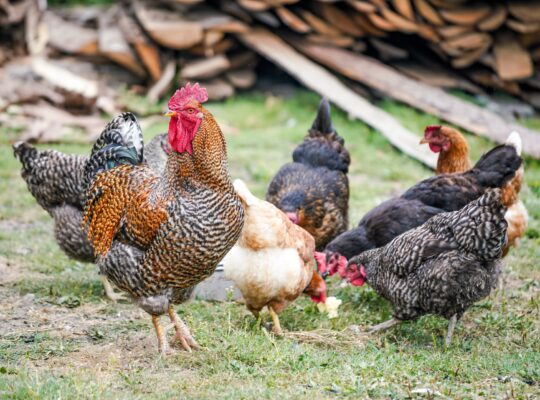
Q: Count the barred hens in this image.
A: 2